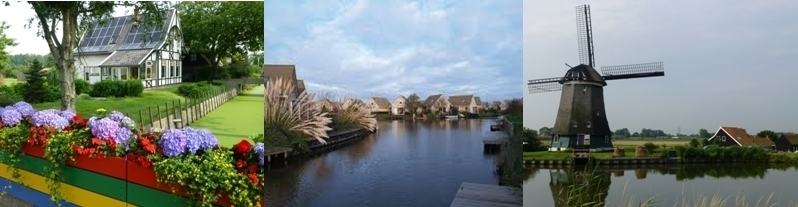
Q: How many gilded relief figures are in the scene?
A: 0